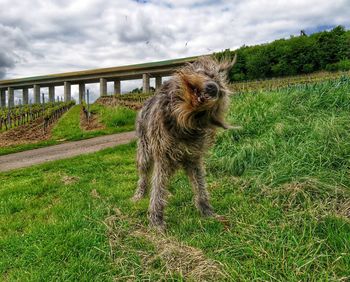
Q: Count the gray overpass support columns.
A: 11